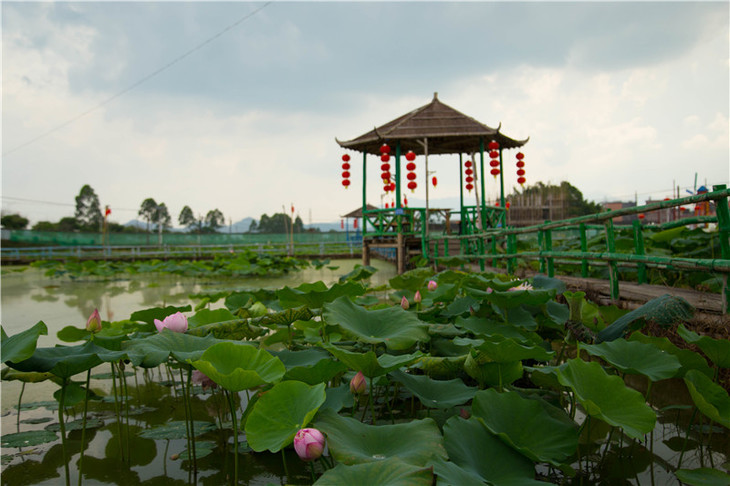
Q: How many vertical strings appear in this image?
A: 6